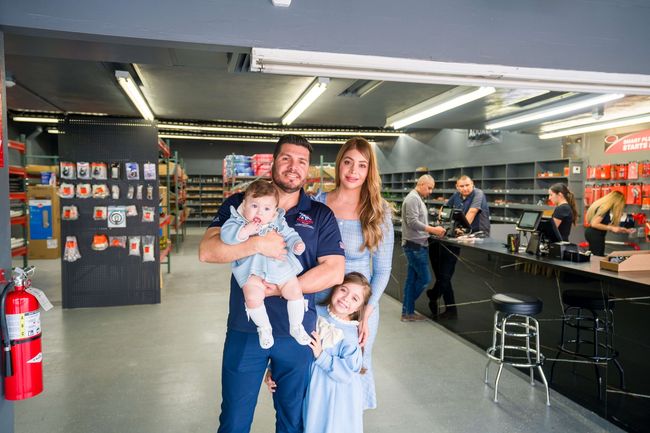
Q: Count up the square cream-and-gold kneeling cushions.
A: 0